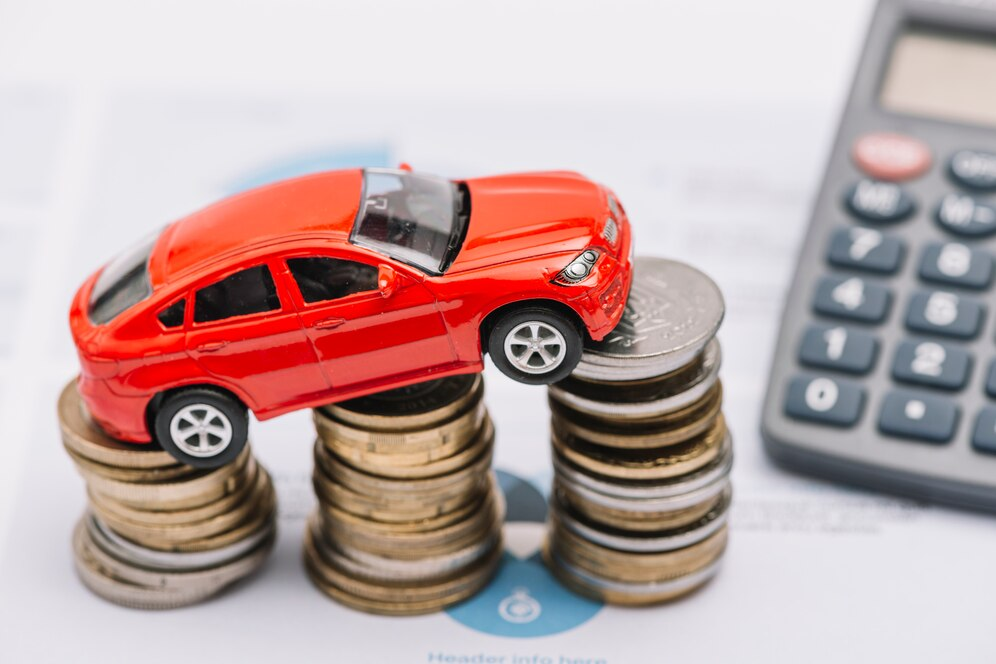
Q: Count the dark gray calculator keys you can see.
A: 13